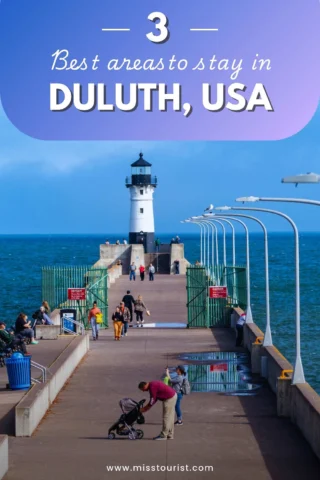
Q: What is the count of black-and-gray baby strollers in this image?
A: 1